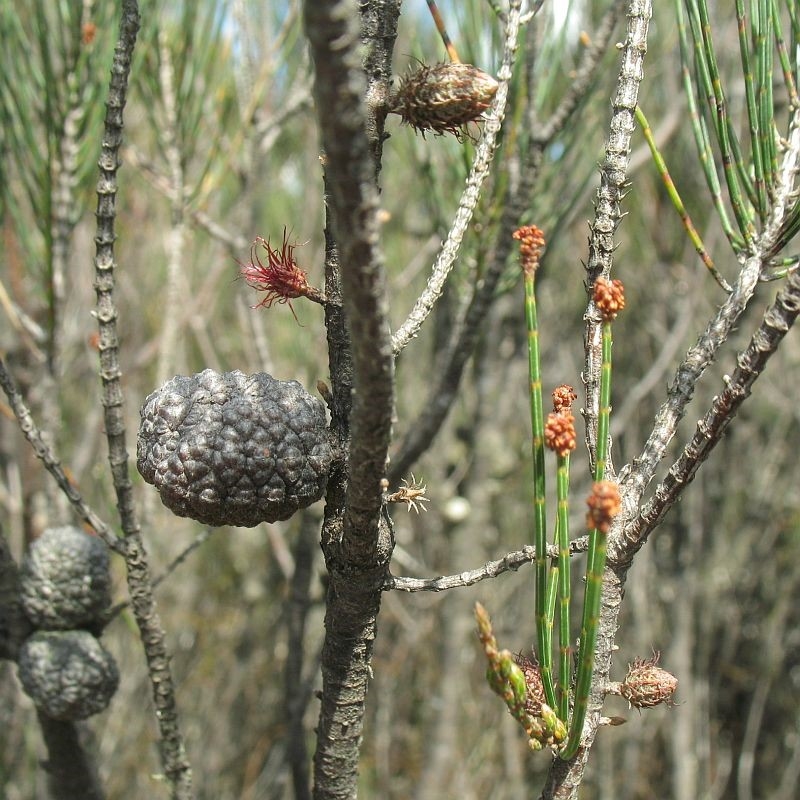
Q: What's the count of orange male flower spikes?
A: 5